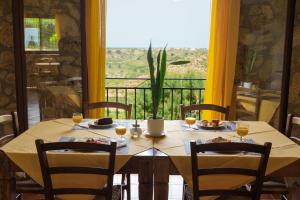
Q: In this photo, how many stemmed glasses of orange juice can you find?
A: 4